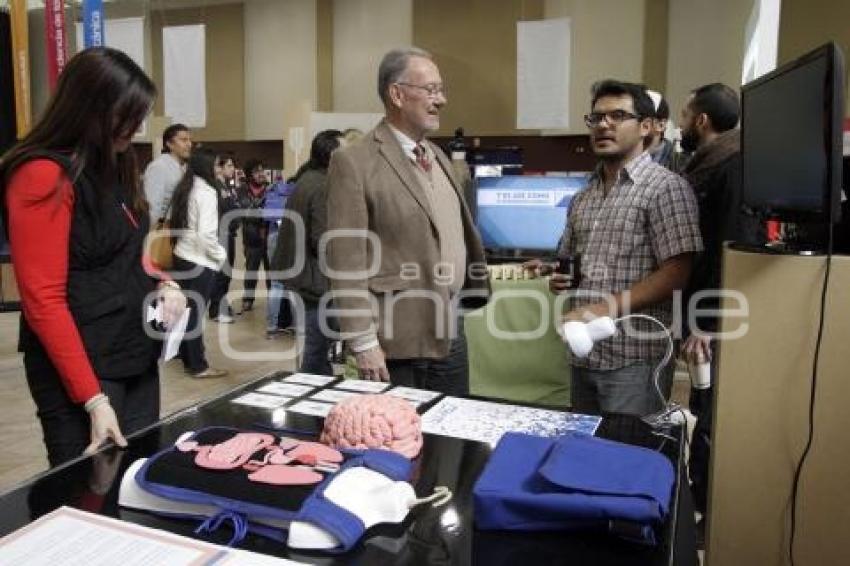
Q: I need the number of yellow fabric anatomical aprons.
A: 0